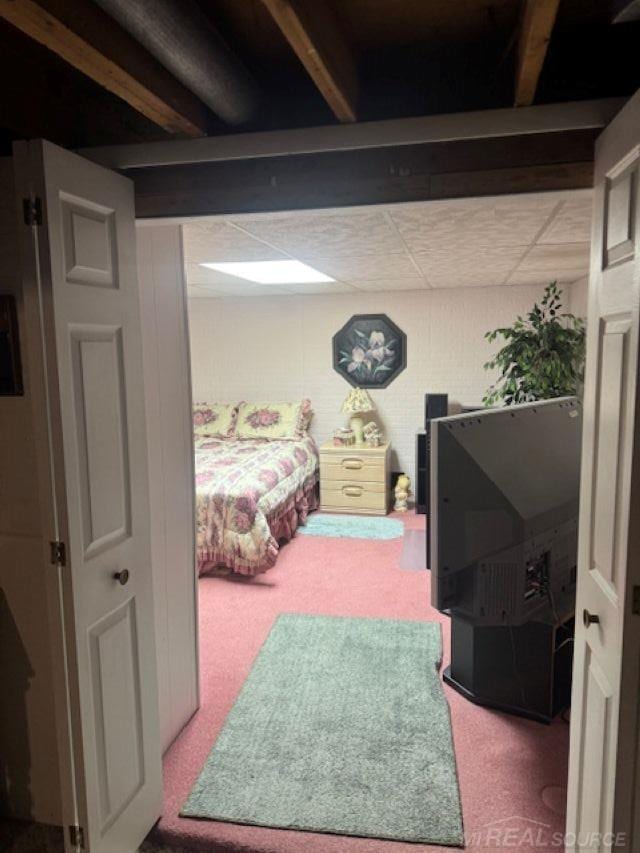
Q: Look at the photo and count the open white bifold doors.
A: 2